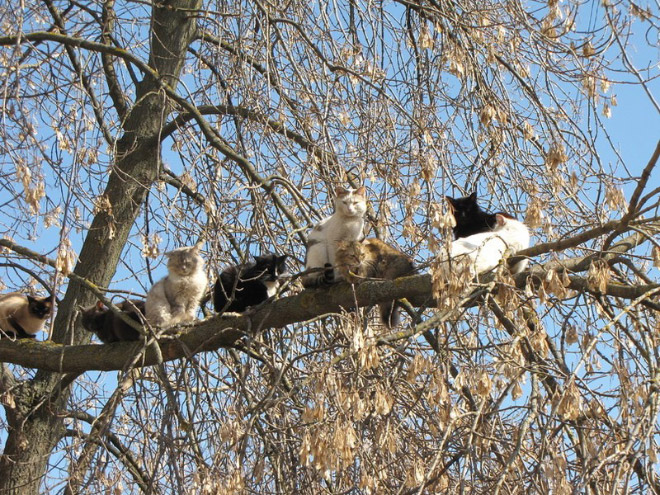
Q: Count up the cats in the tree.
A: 8